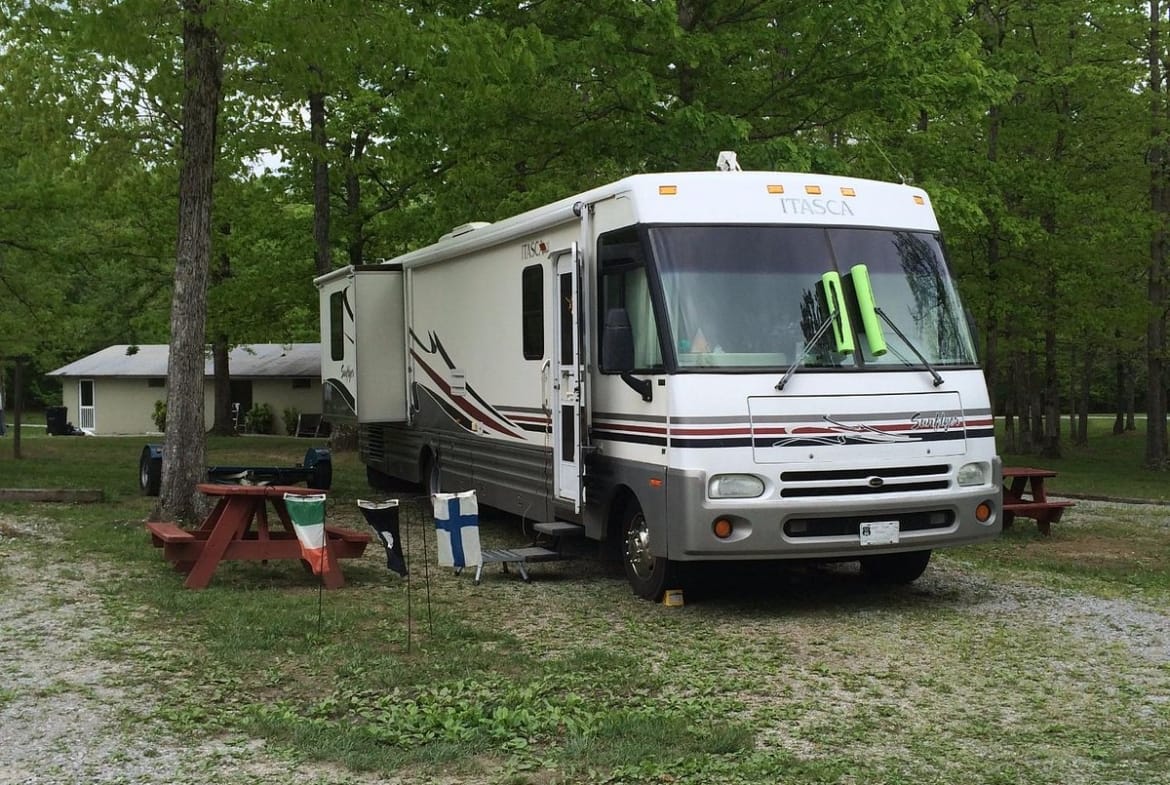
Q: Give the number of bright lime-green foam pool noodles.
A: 2